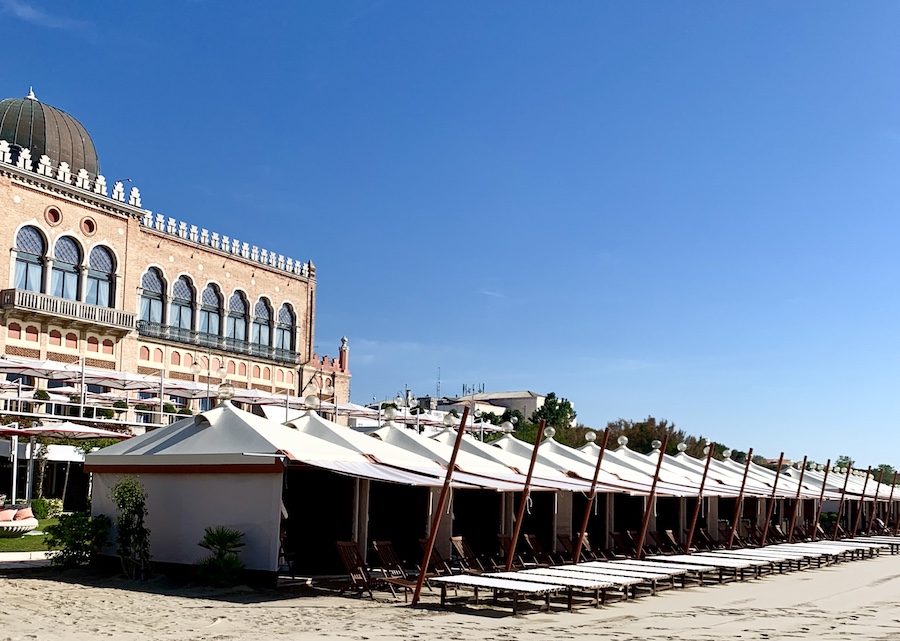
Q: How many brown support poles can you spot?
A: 13